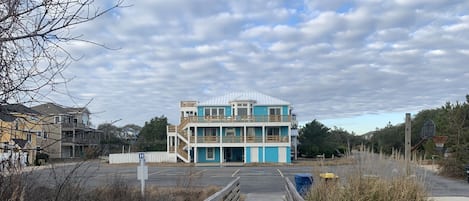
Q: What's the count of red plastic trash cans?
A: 0